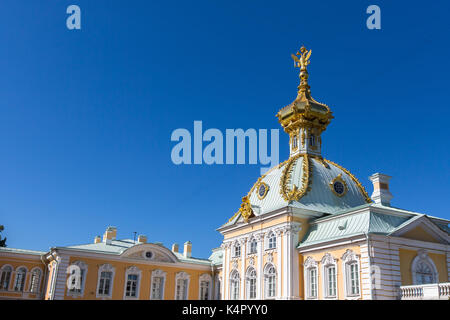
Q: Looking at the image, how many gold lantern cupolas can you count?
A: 1